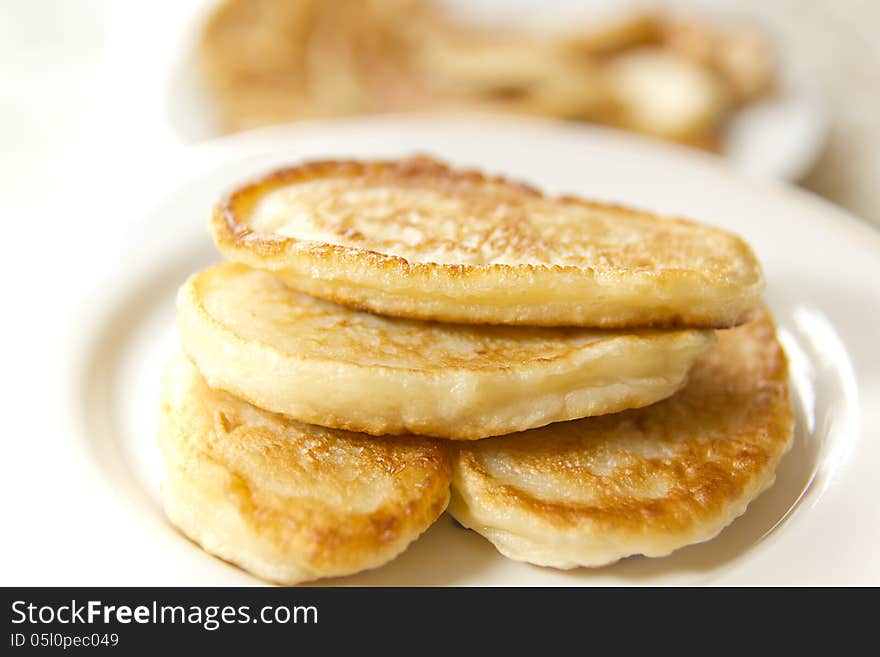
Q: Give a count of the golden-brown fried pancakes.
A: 4